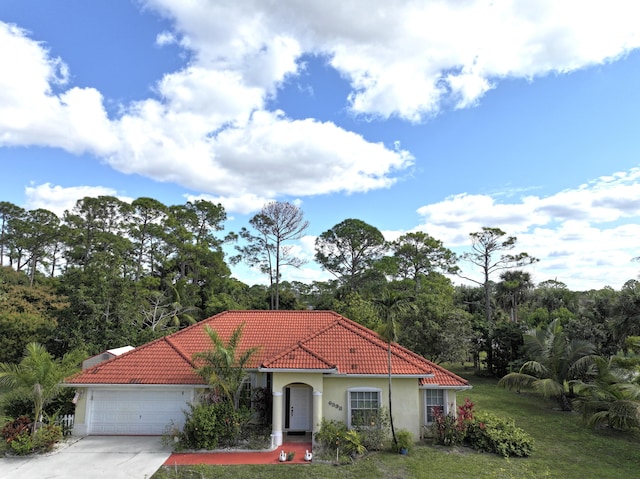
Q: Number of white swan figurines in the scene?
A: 2